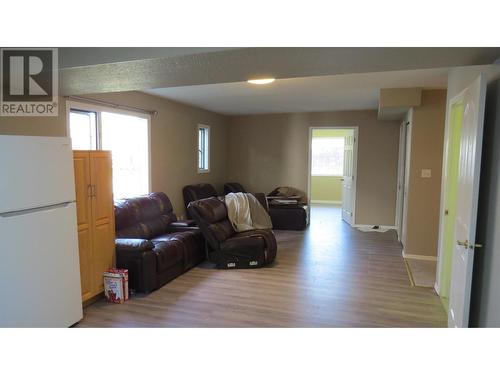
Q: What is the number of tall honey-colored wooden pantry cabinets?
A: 1